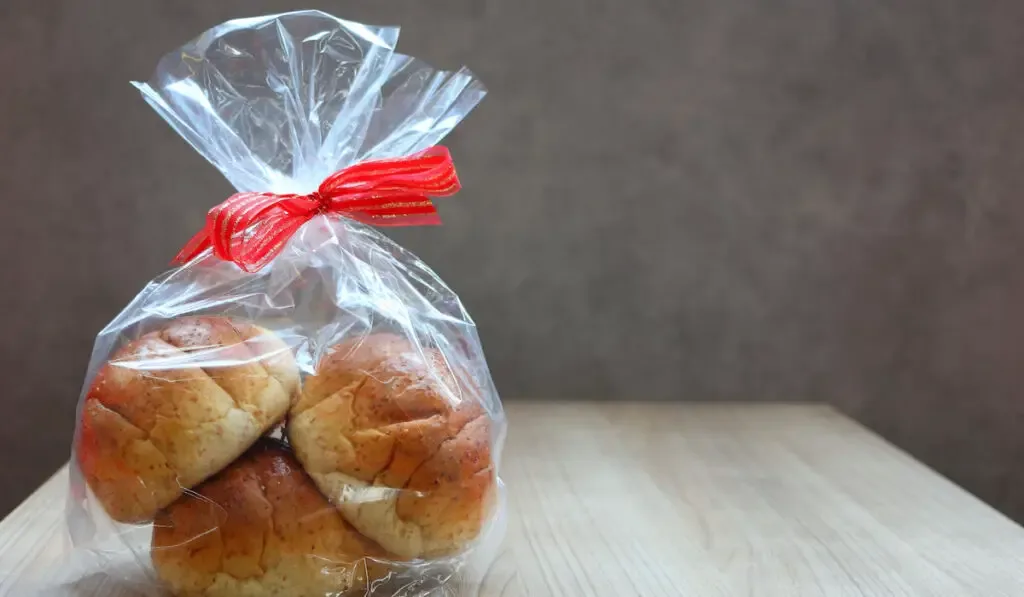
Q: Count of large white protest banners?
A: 0